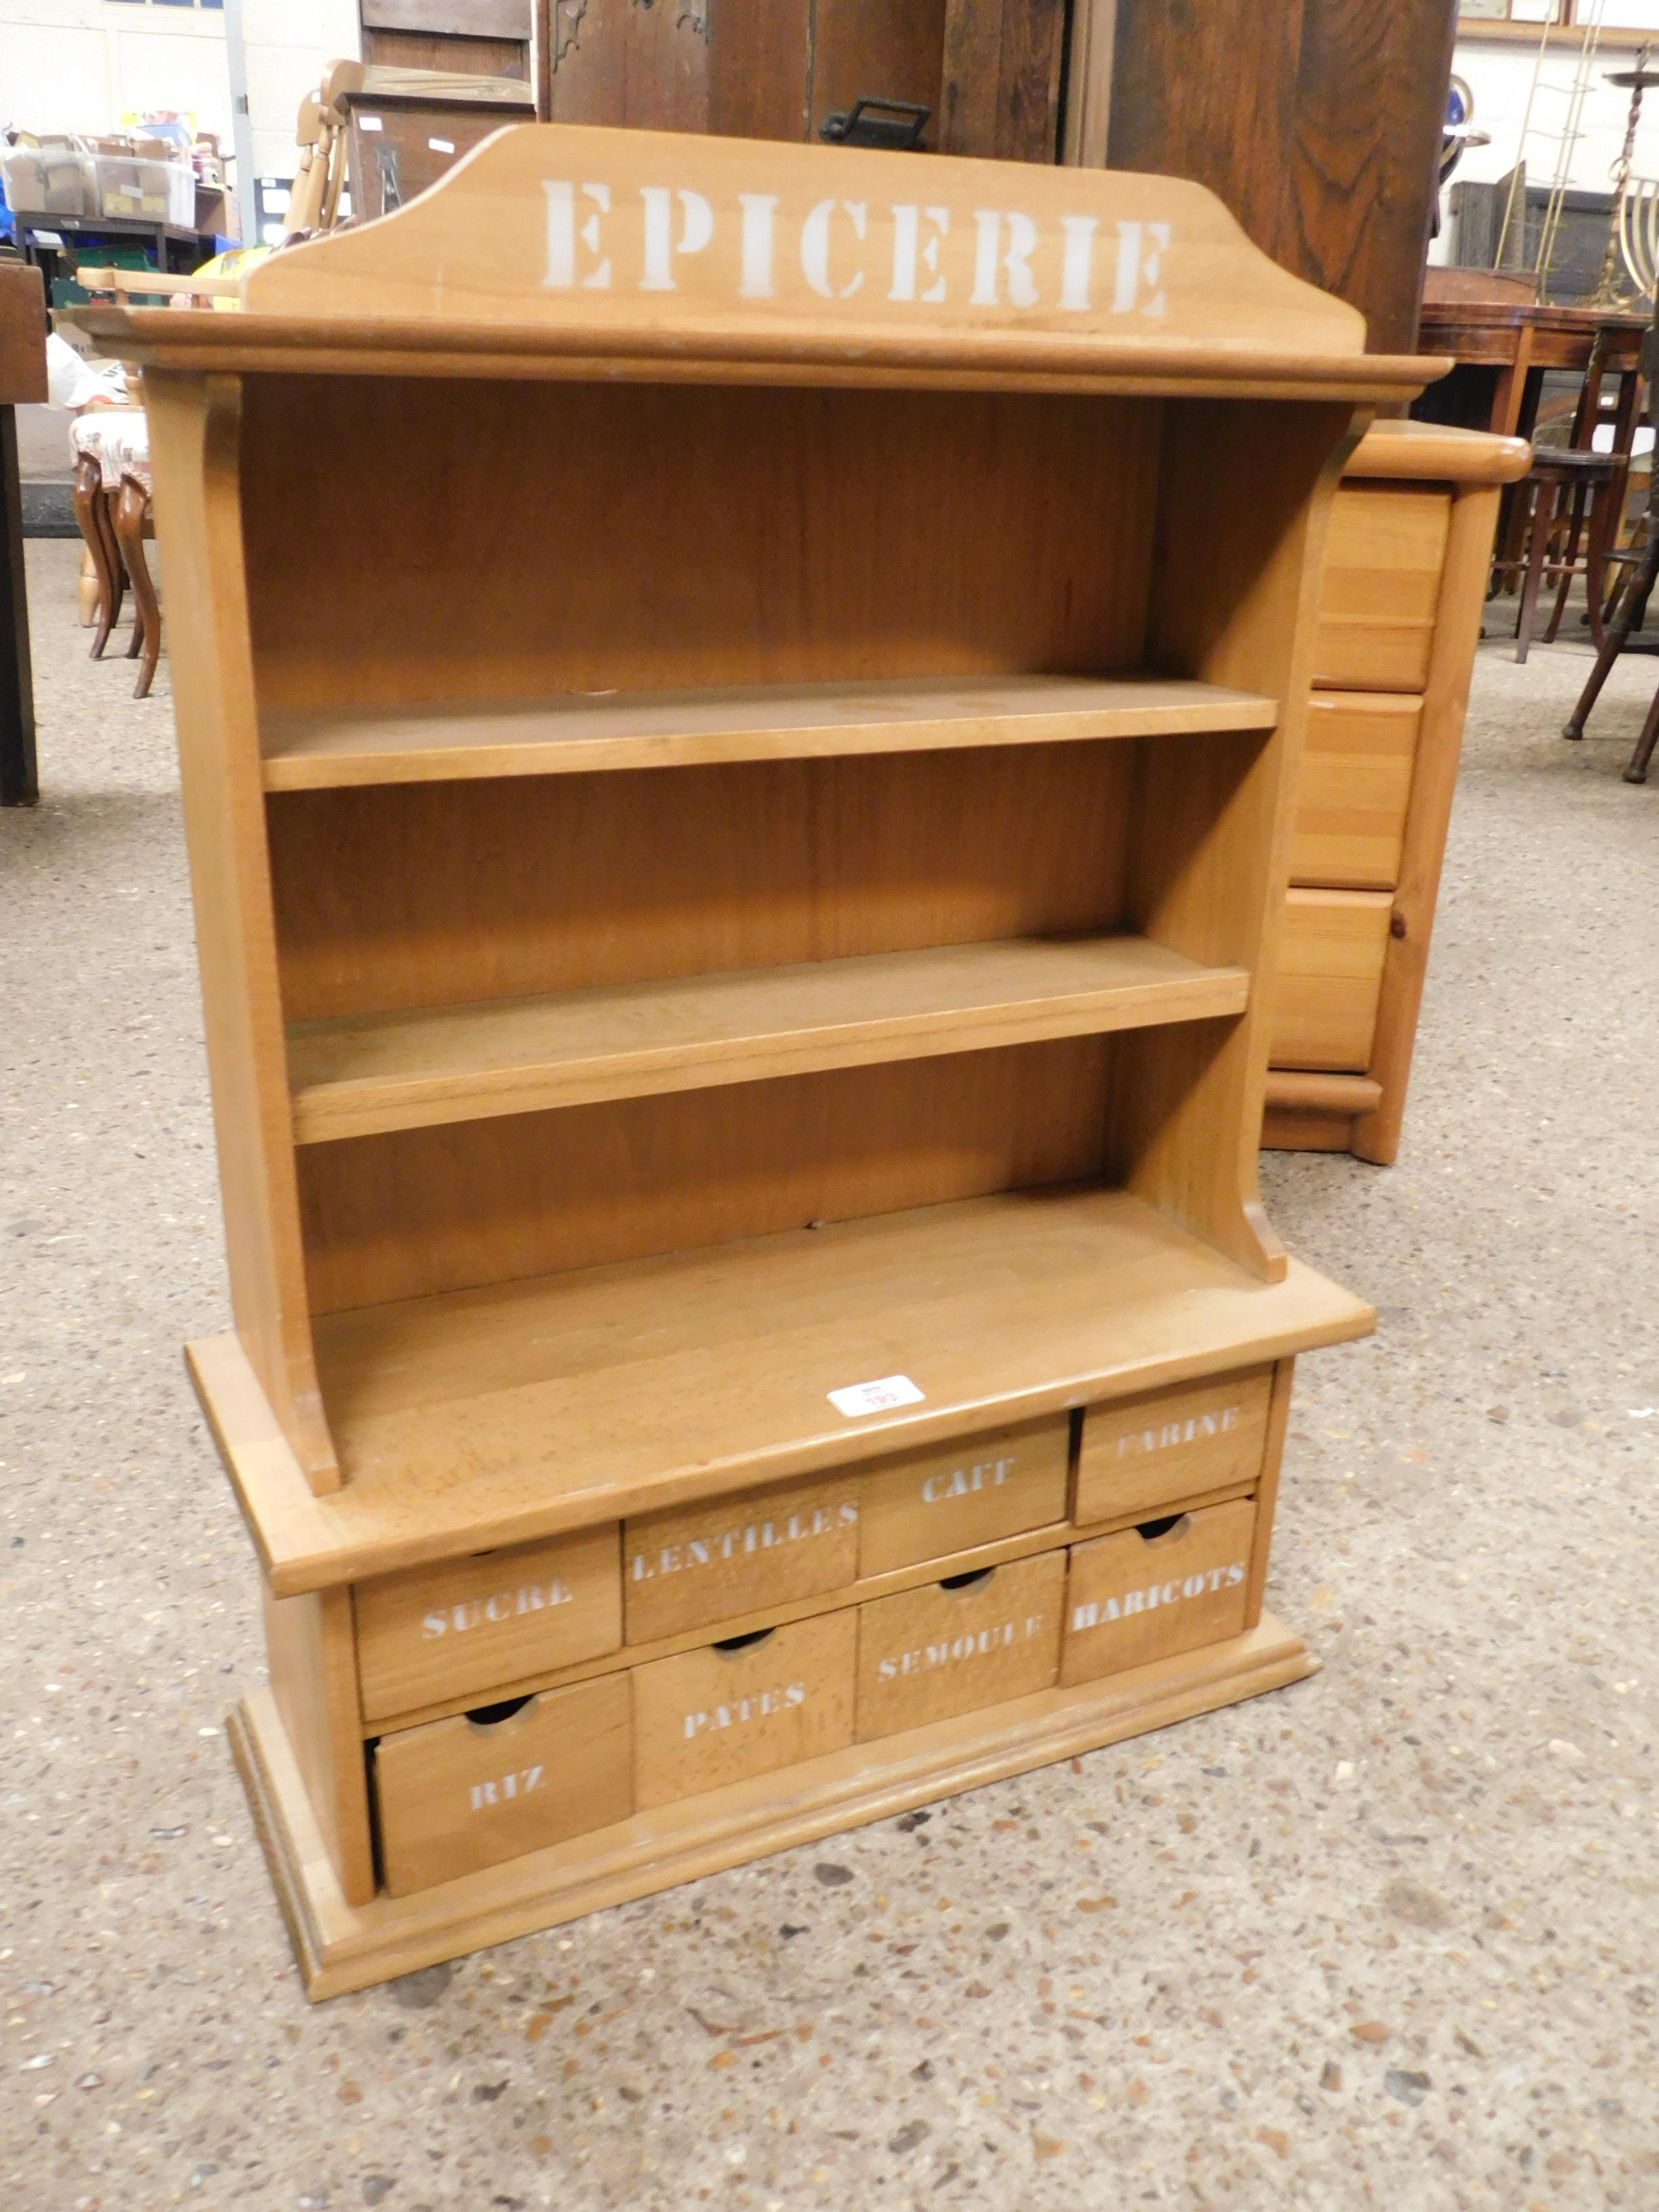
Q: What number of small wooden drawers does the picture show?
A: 8